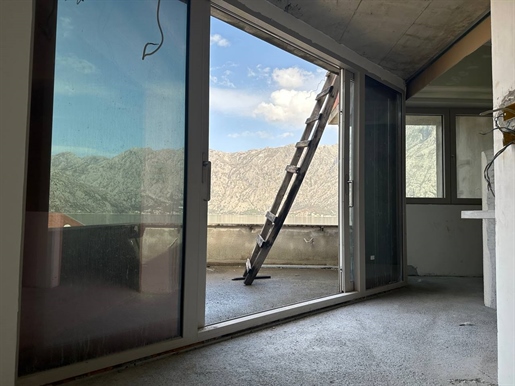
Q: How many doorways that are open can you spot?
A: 1